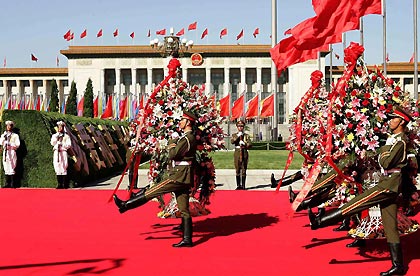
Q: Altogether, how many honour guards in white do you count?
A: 2